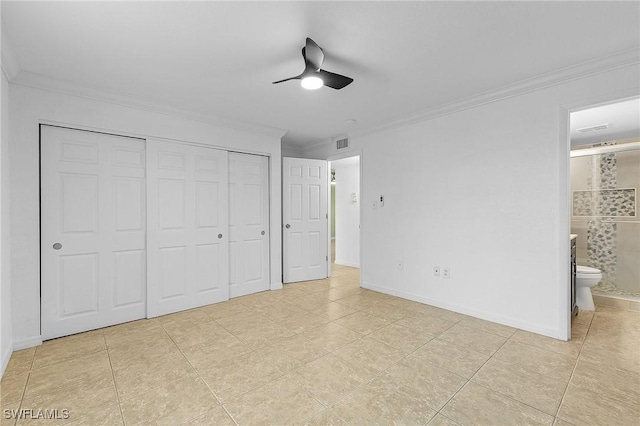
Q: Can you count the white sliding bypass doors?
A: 3